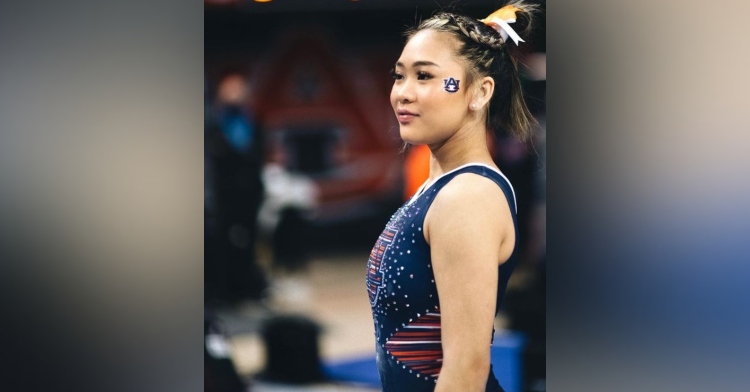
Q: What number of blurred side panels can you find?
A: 2